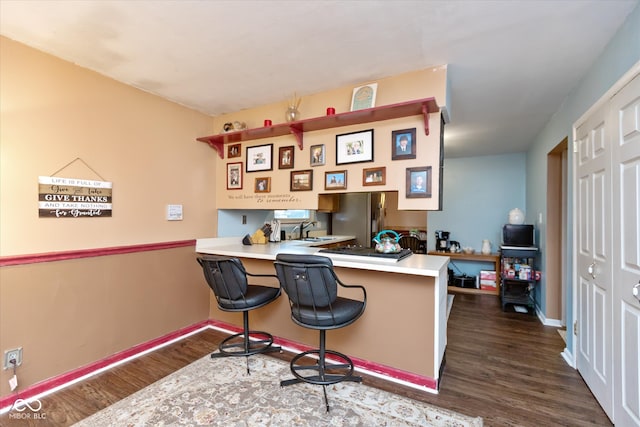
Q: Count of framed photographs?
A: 12